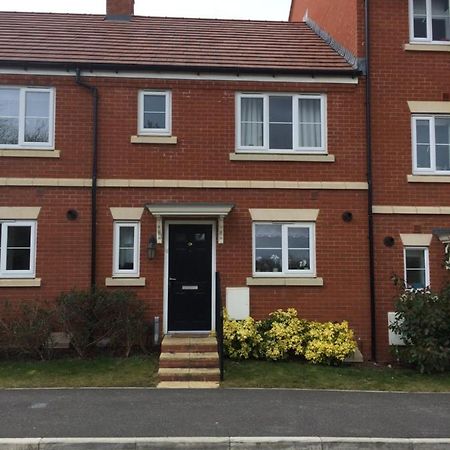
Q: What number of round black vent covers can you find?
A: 3